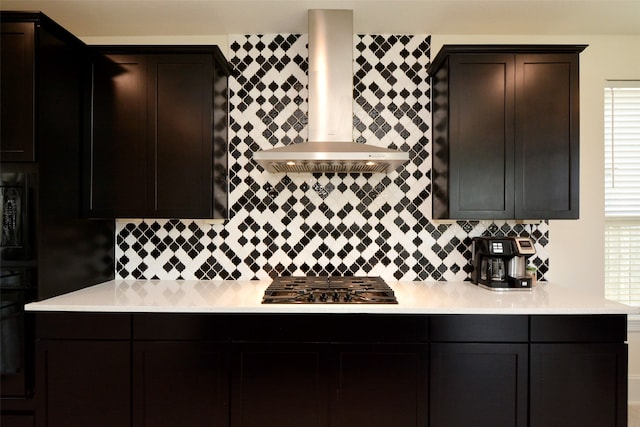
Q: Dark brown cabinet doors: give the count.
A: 11